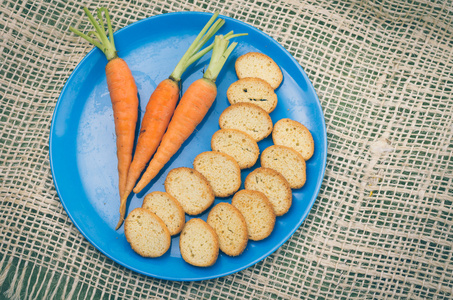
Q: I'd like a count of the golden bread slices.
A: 14